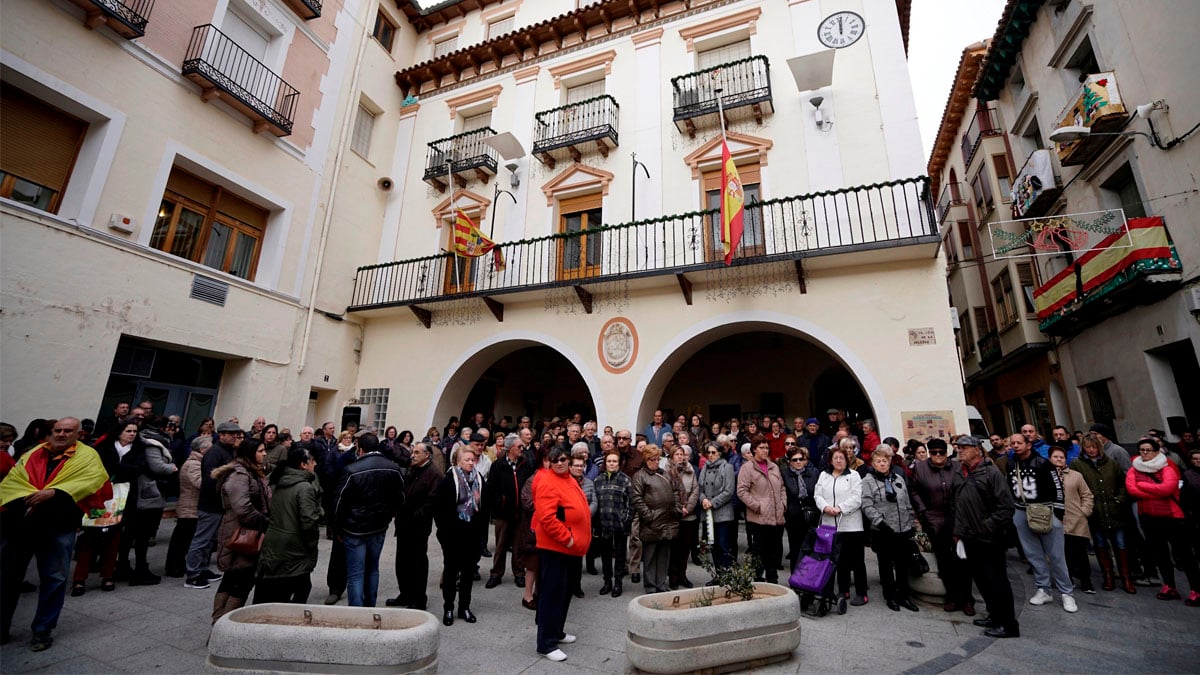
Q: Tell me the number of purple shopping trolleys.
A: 1